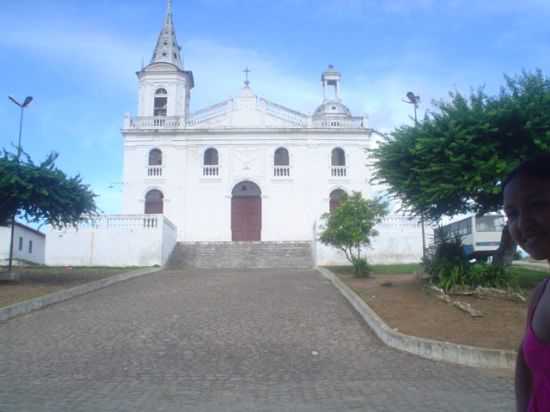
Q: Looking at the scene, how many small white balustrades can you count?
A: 4